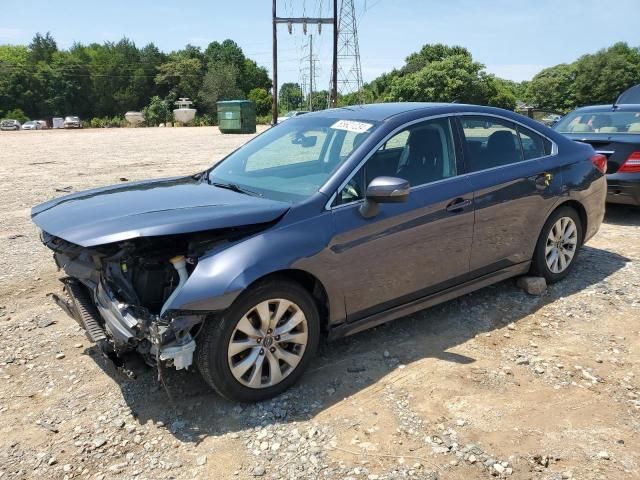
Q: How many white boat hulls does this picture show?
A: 2